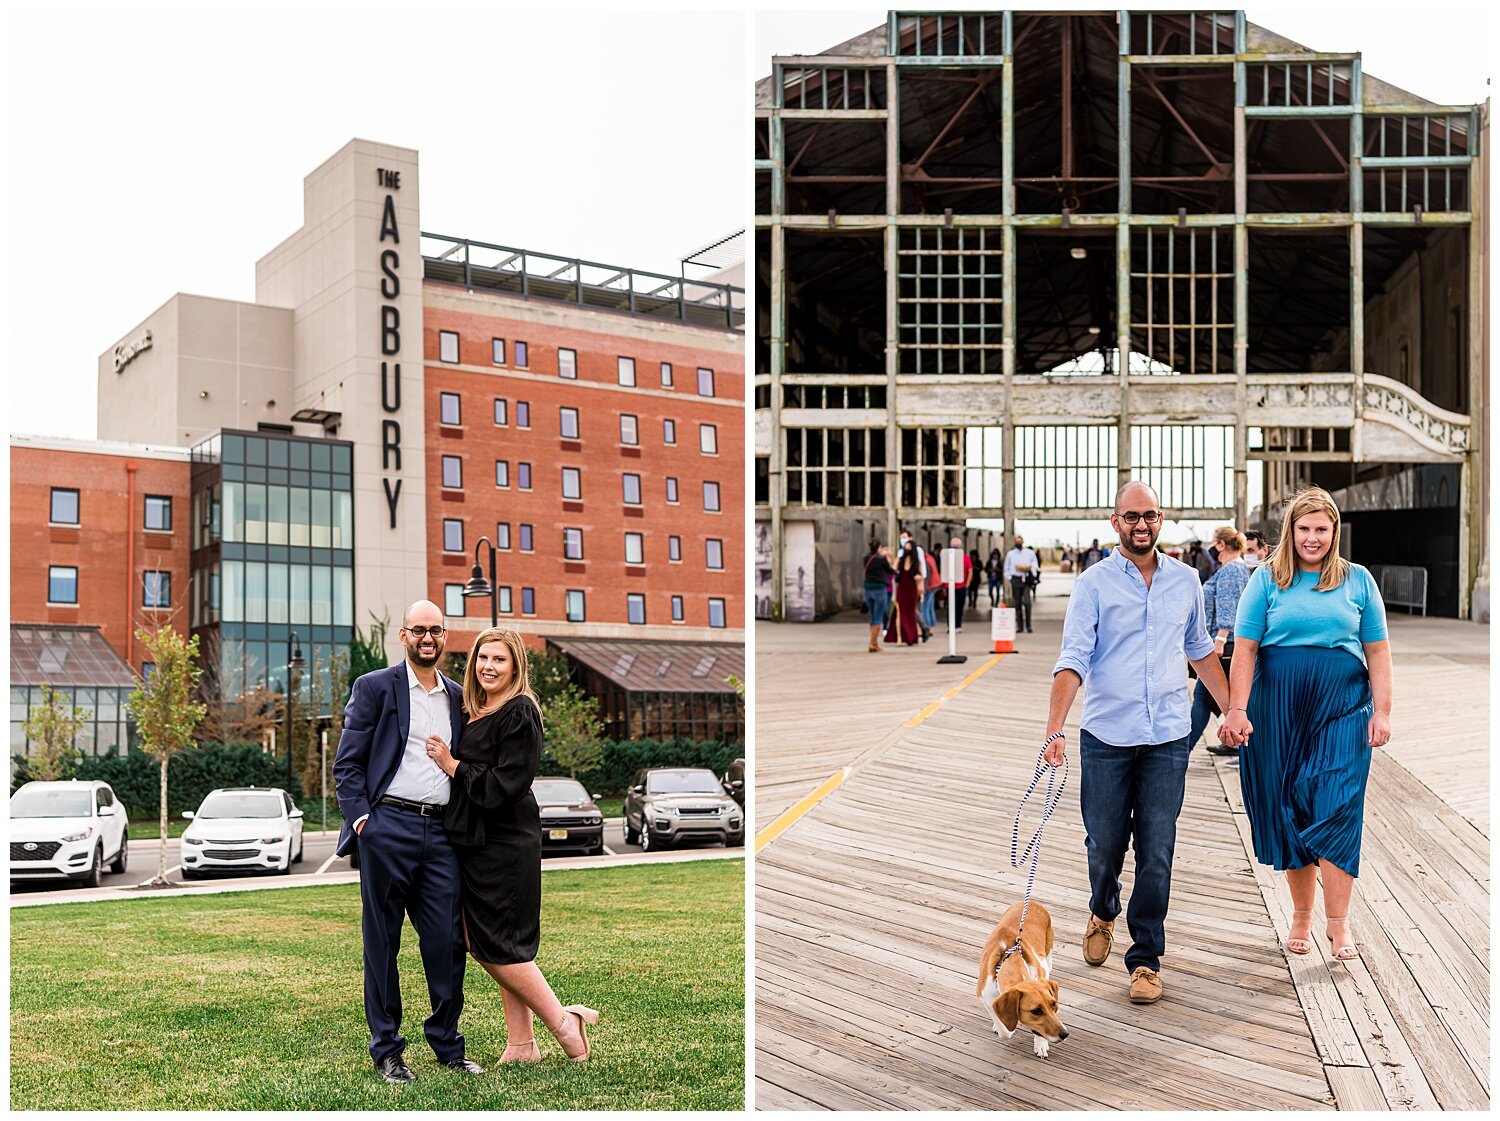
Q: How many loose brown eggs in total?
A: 0